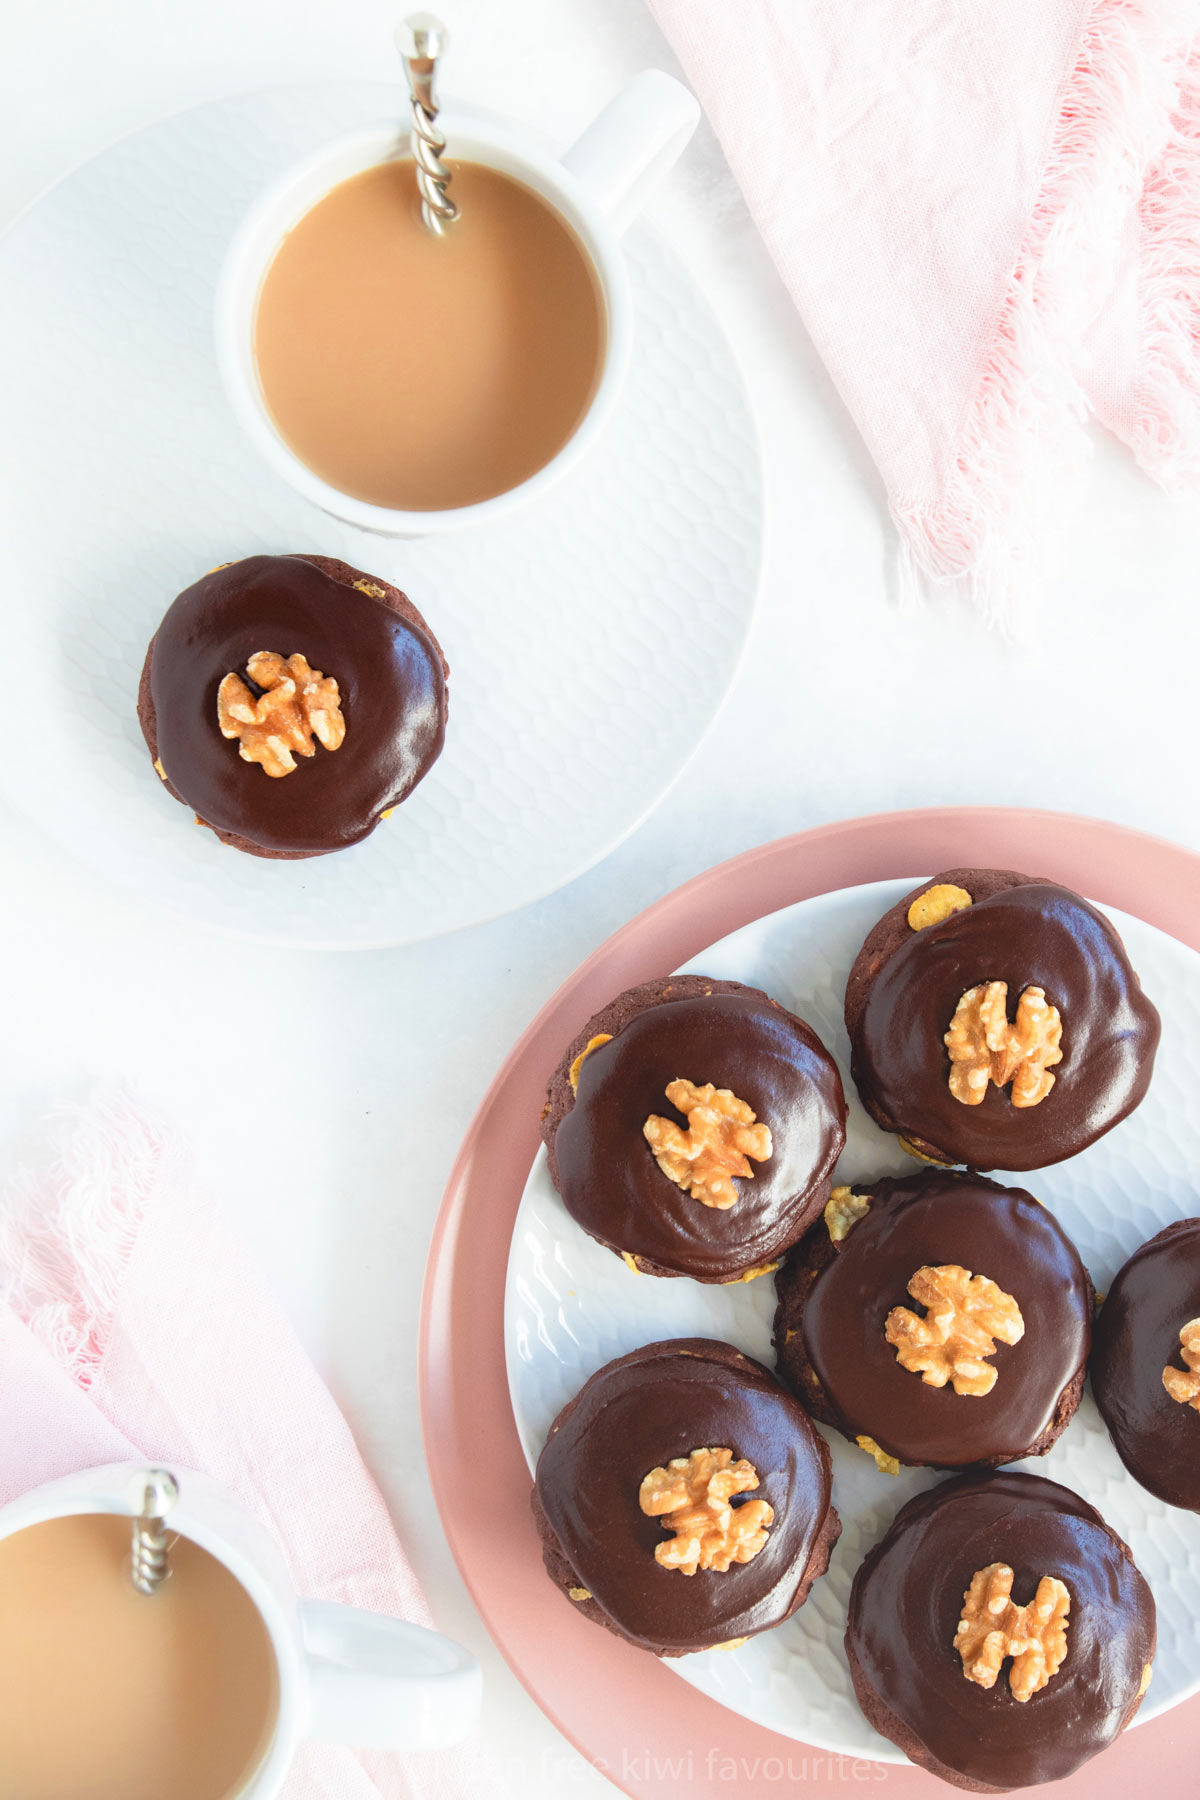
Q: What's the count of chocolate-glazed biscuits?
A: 7